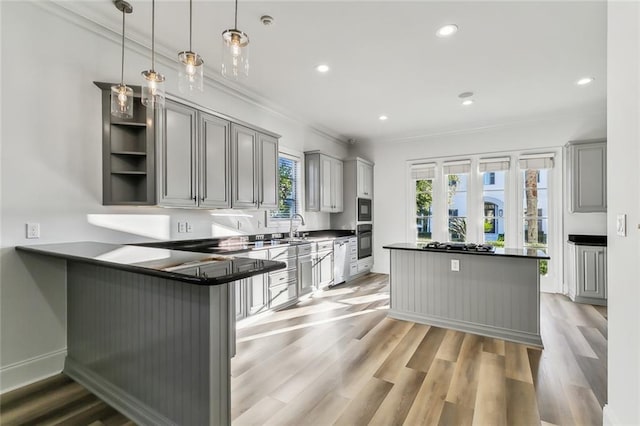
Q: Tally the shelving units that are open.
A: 1